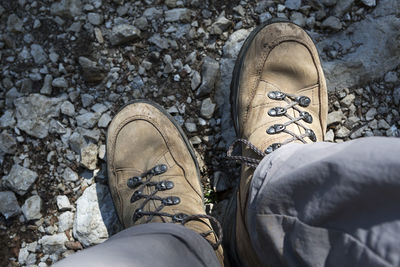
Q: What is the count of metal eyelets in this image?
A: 14